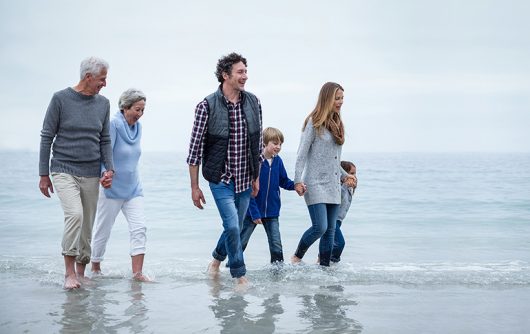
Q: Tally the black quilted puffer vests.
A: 1